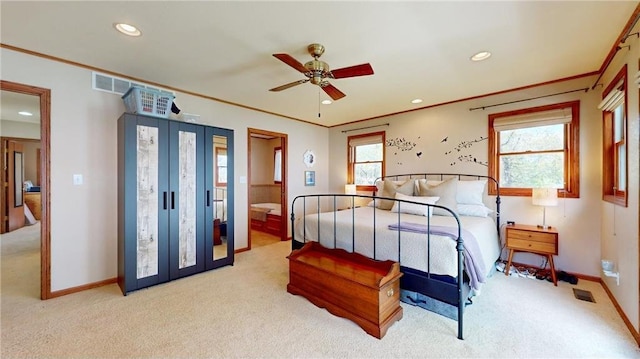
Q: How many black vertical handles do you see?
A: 3